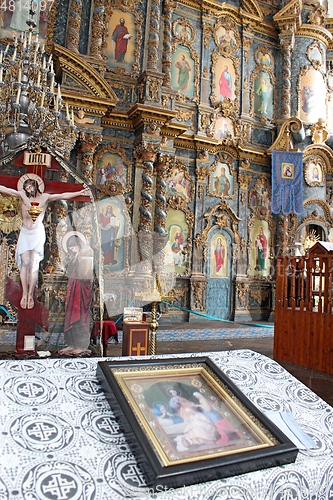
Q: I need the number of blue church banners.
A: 1